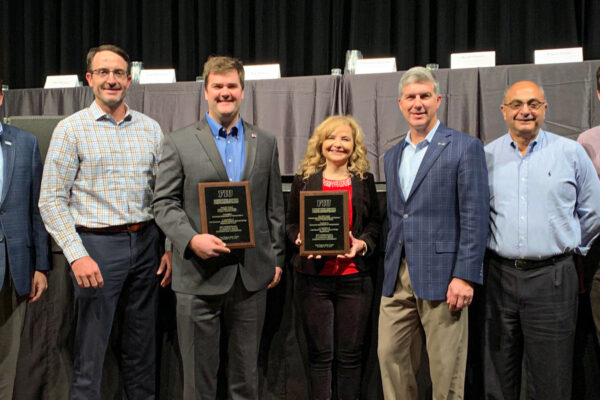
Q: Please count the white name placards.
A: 6